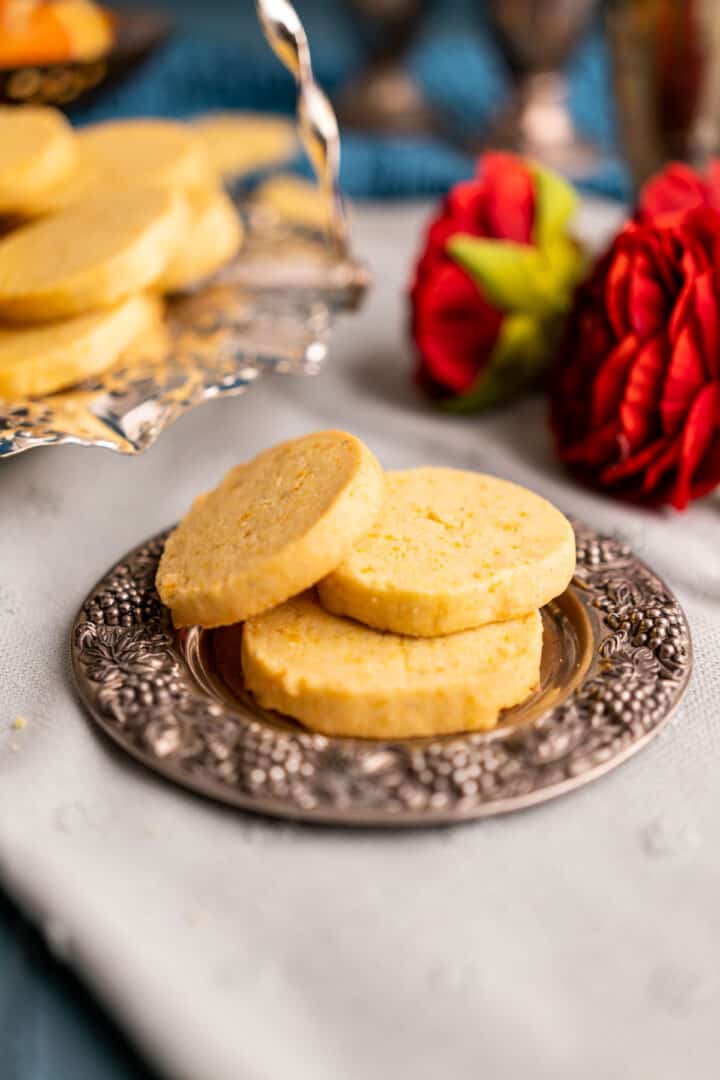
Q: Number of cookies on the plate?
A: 3